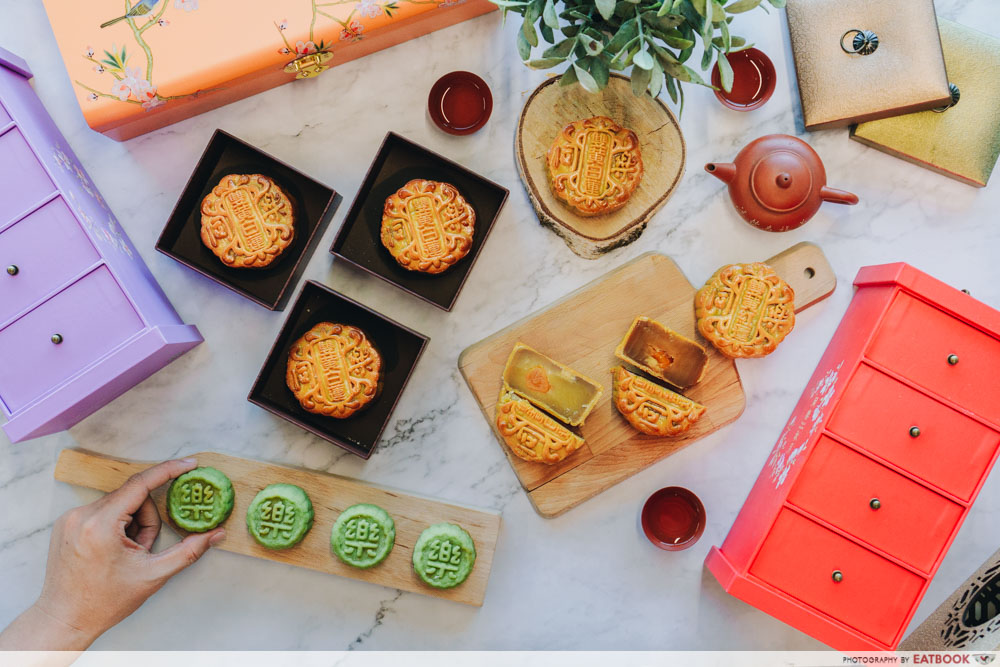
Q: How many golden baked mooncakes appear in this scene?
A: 7